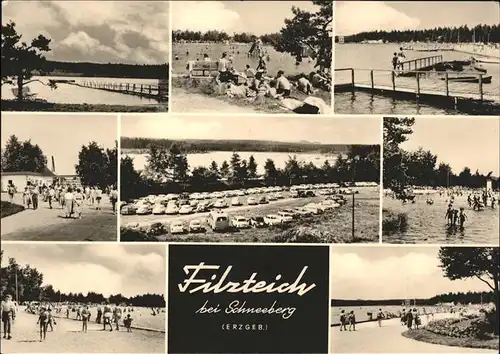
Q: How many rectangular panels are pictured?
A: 9